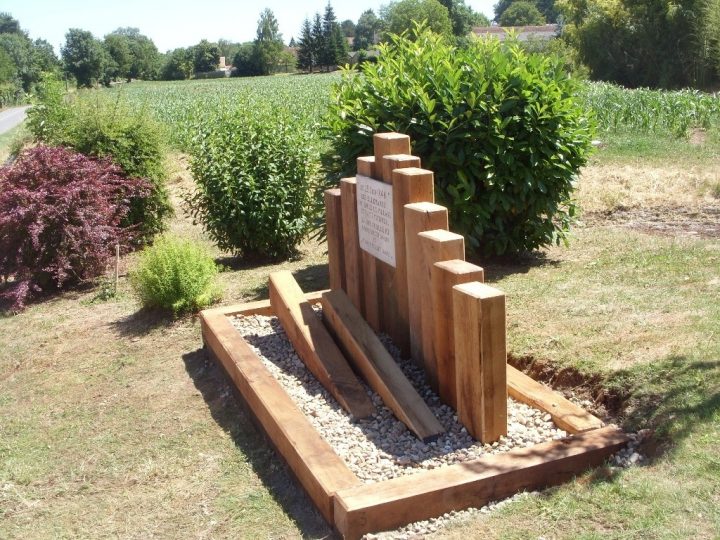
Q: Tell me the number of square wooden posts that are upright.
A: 10